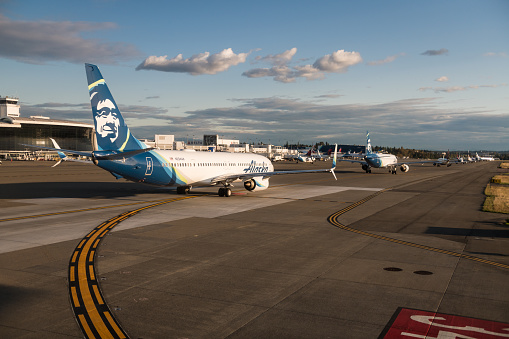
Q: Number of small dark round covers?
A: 2